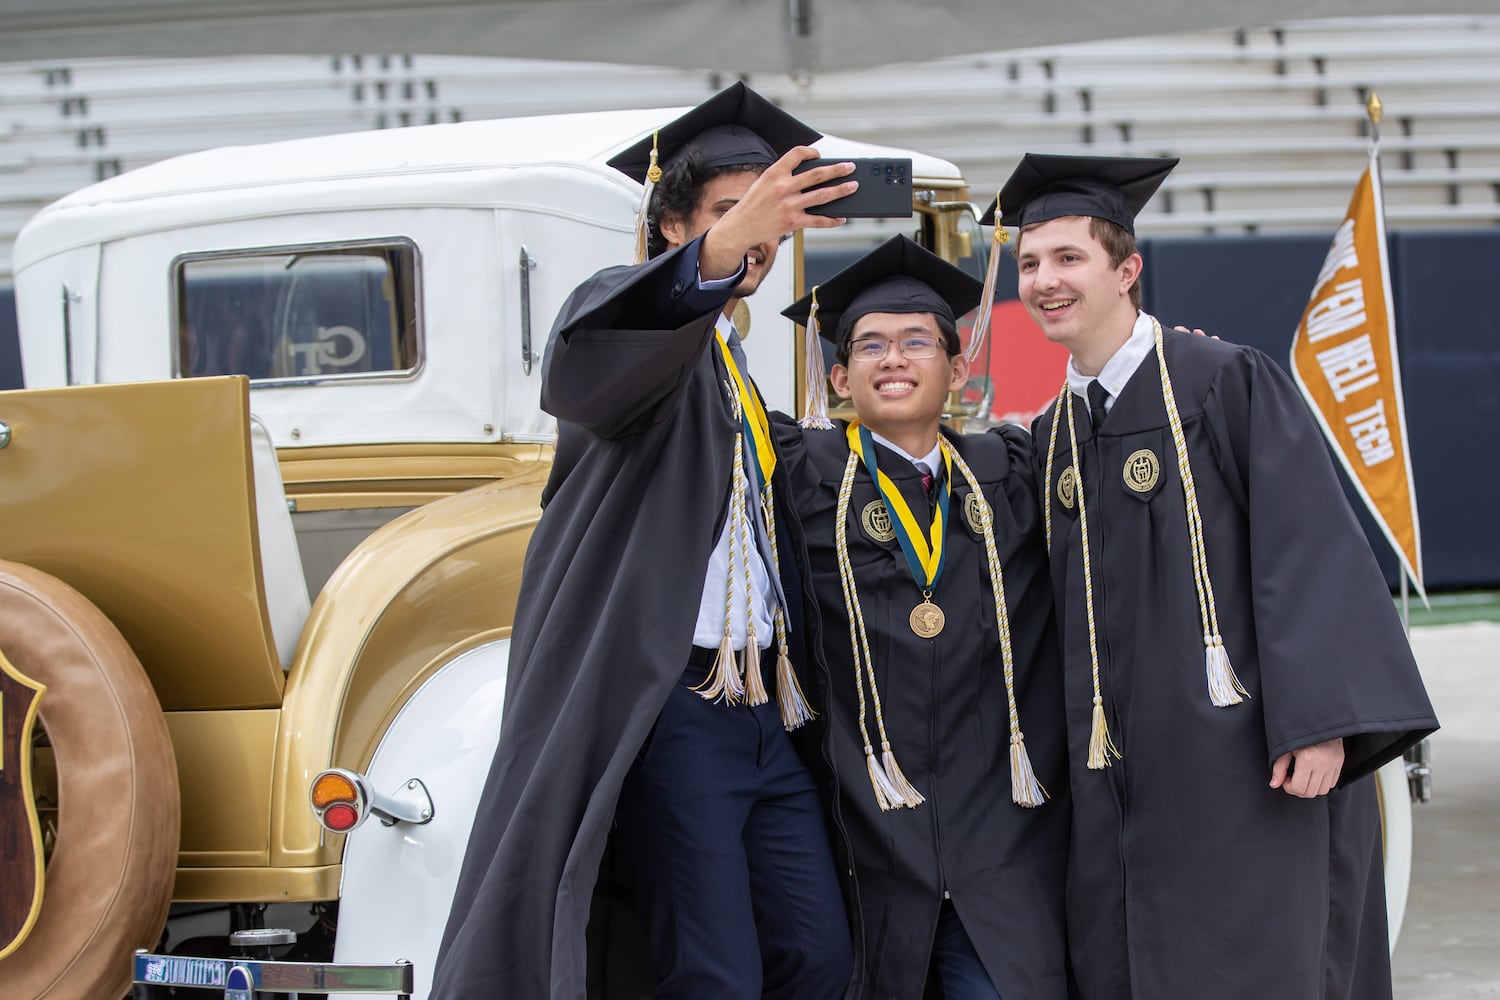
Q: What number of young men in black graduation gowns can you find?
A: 3